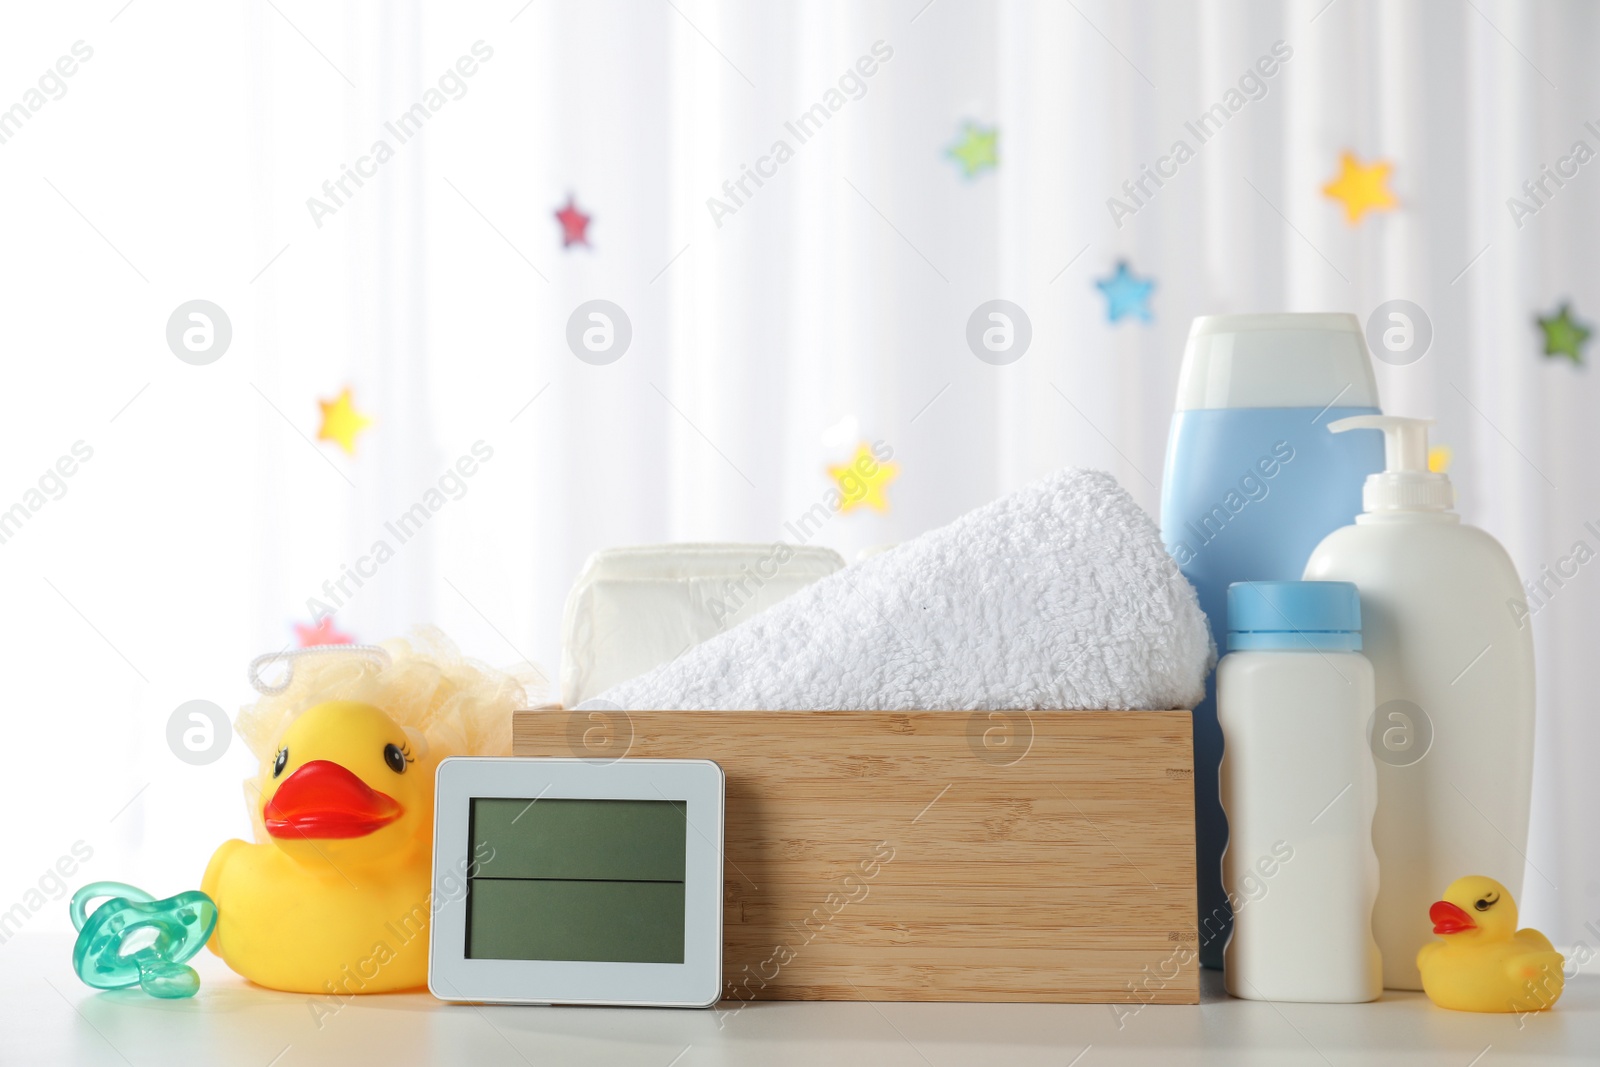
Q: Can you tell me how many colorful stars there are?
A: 9